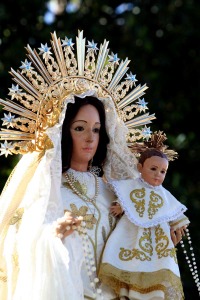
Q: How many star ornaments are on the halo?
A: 11